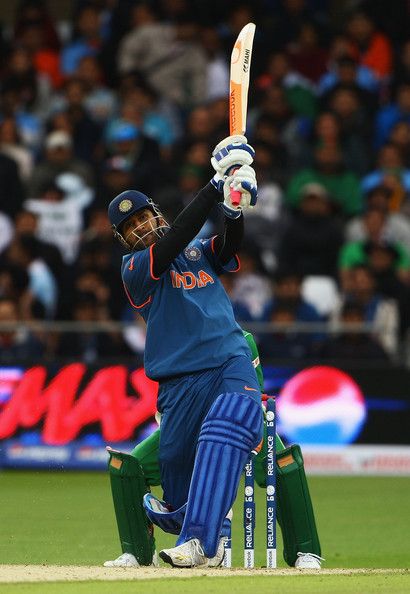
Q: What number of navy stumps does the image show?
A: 3